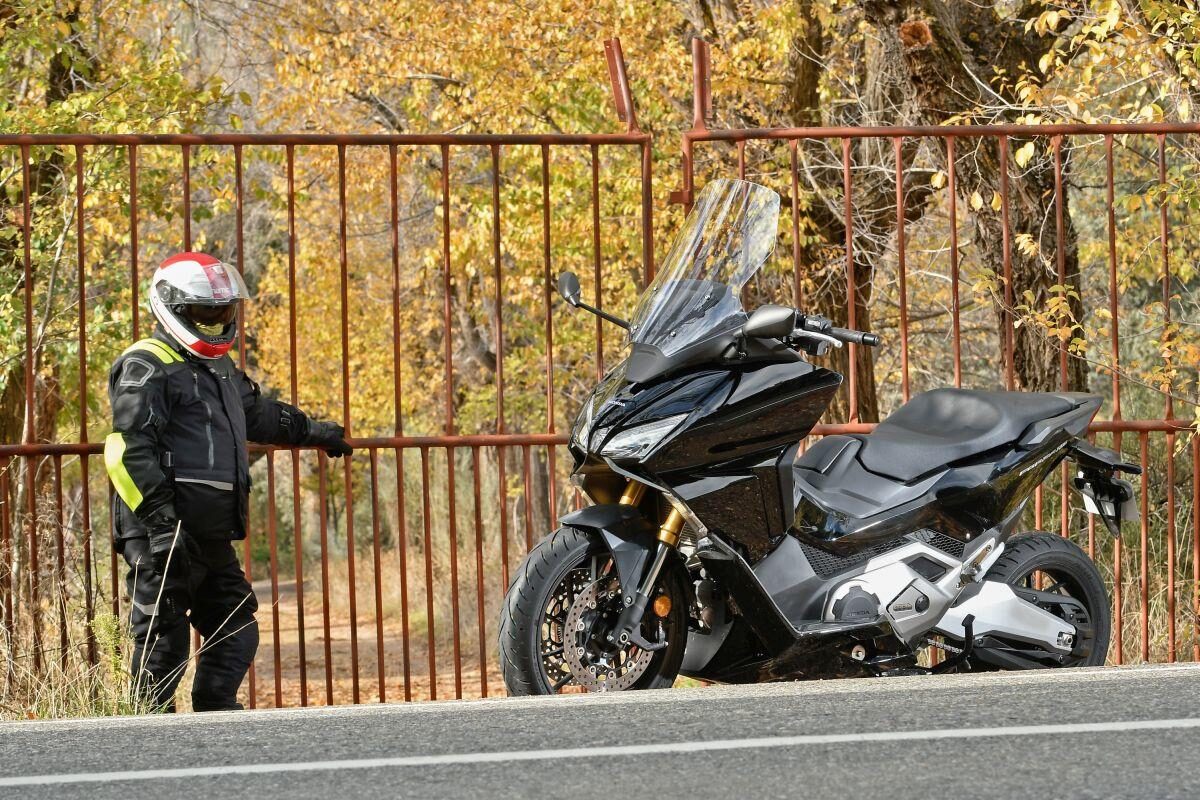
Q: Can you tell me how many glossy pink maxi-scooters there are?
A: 0